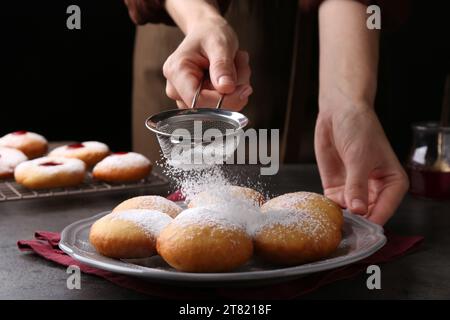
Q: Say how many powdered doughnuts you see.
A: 11